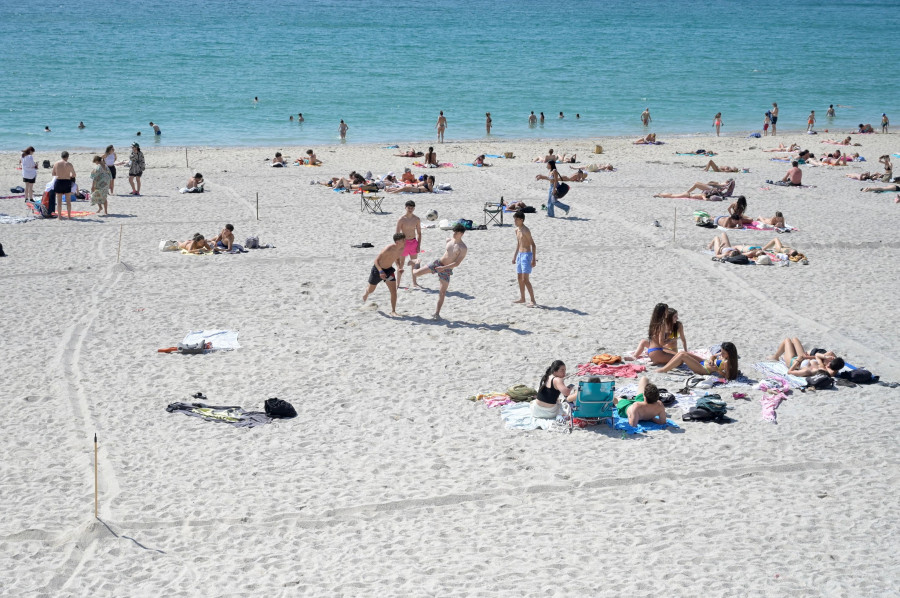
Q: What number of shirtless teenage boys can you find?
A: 4